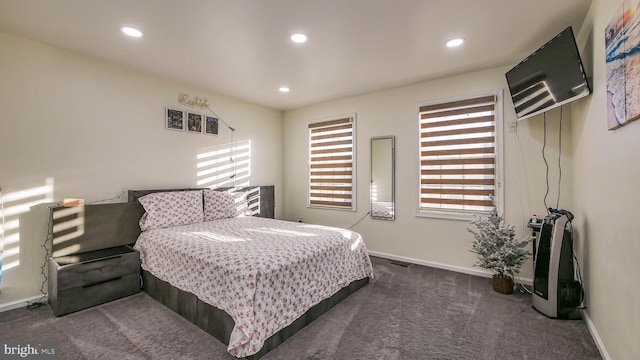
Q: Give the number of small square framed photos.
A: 3